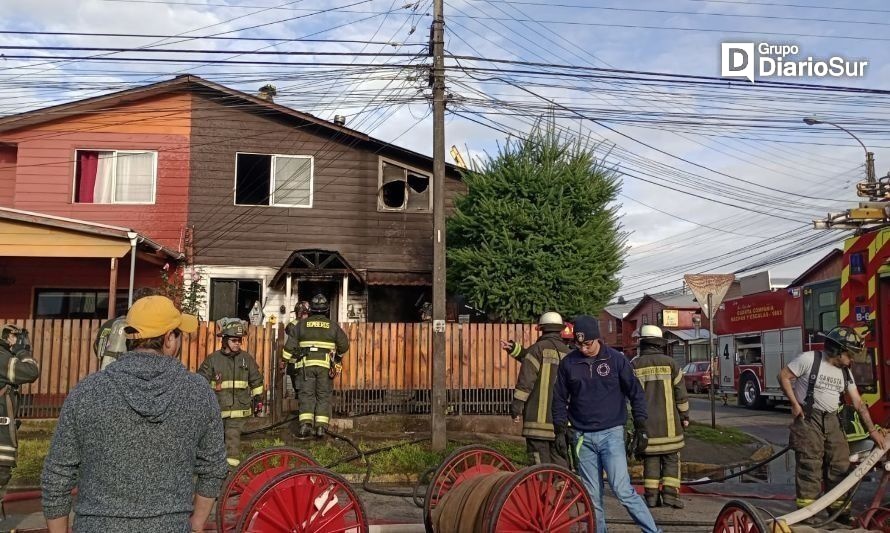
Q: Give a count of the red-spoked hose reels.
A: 3